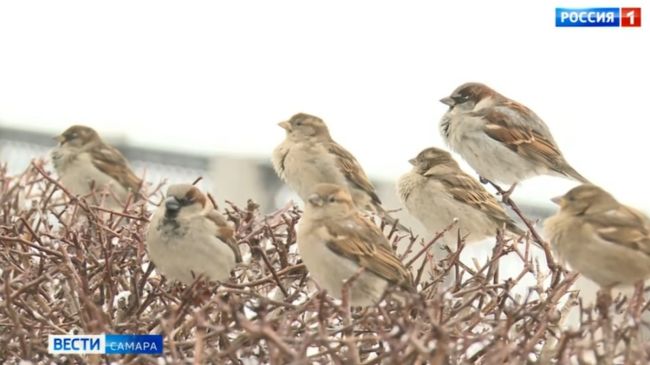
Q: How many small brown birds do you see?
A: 7